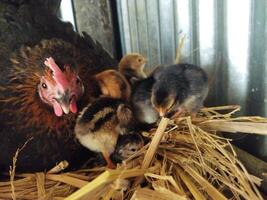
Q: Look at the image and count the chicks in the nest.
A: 6